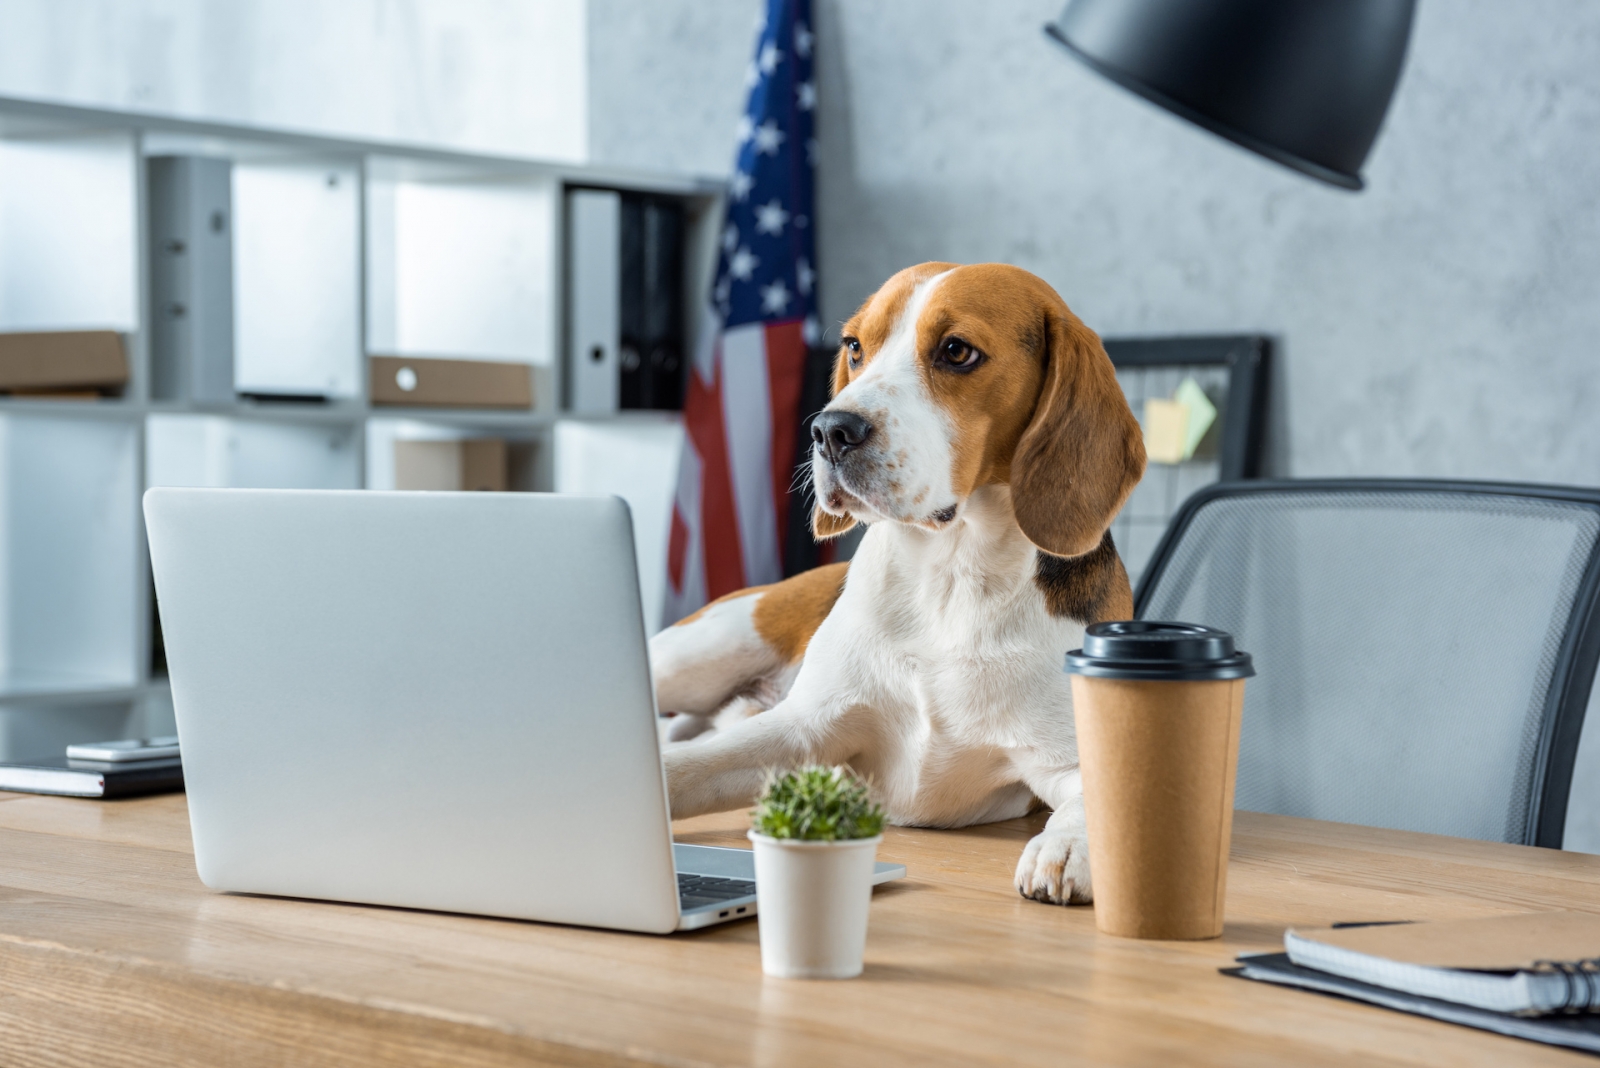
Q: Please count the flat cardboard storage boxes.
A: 2